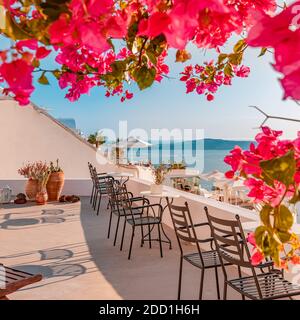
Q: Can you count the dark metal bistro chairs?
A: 6